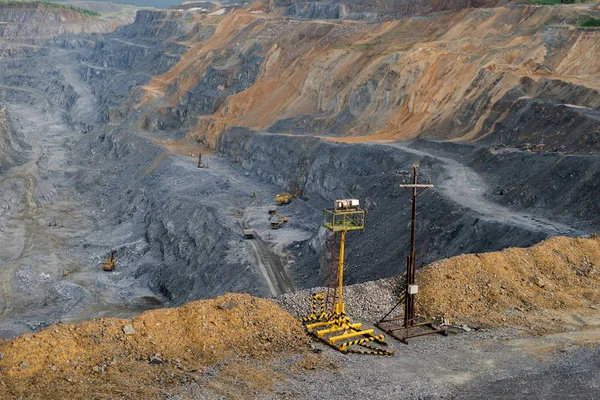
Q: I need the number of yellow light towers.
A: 1